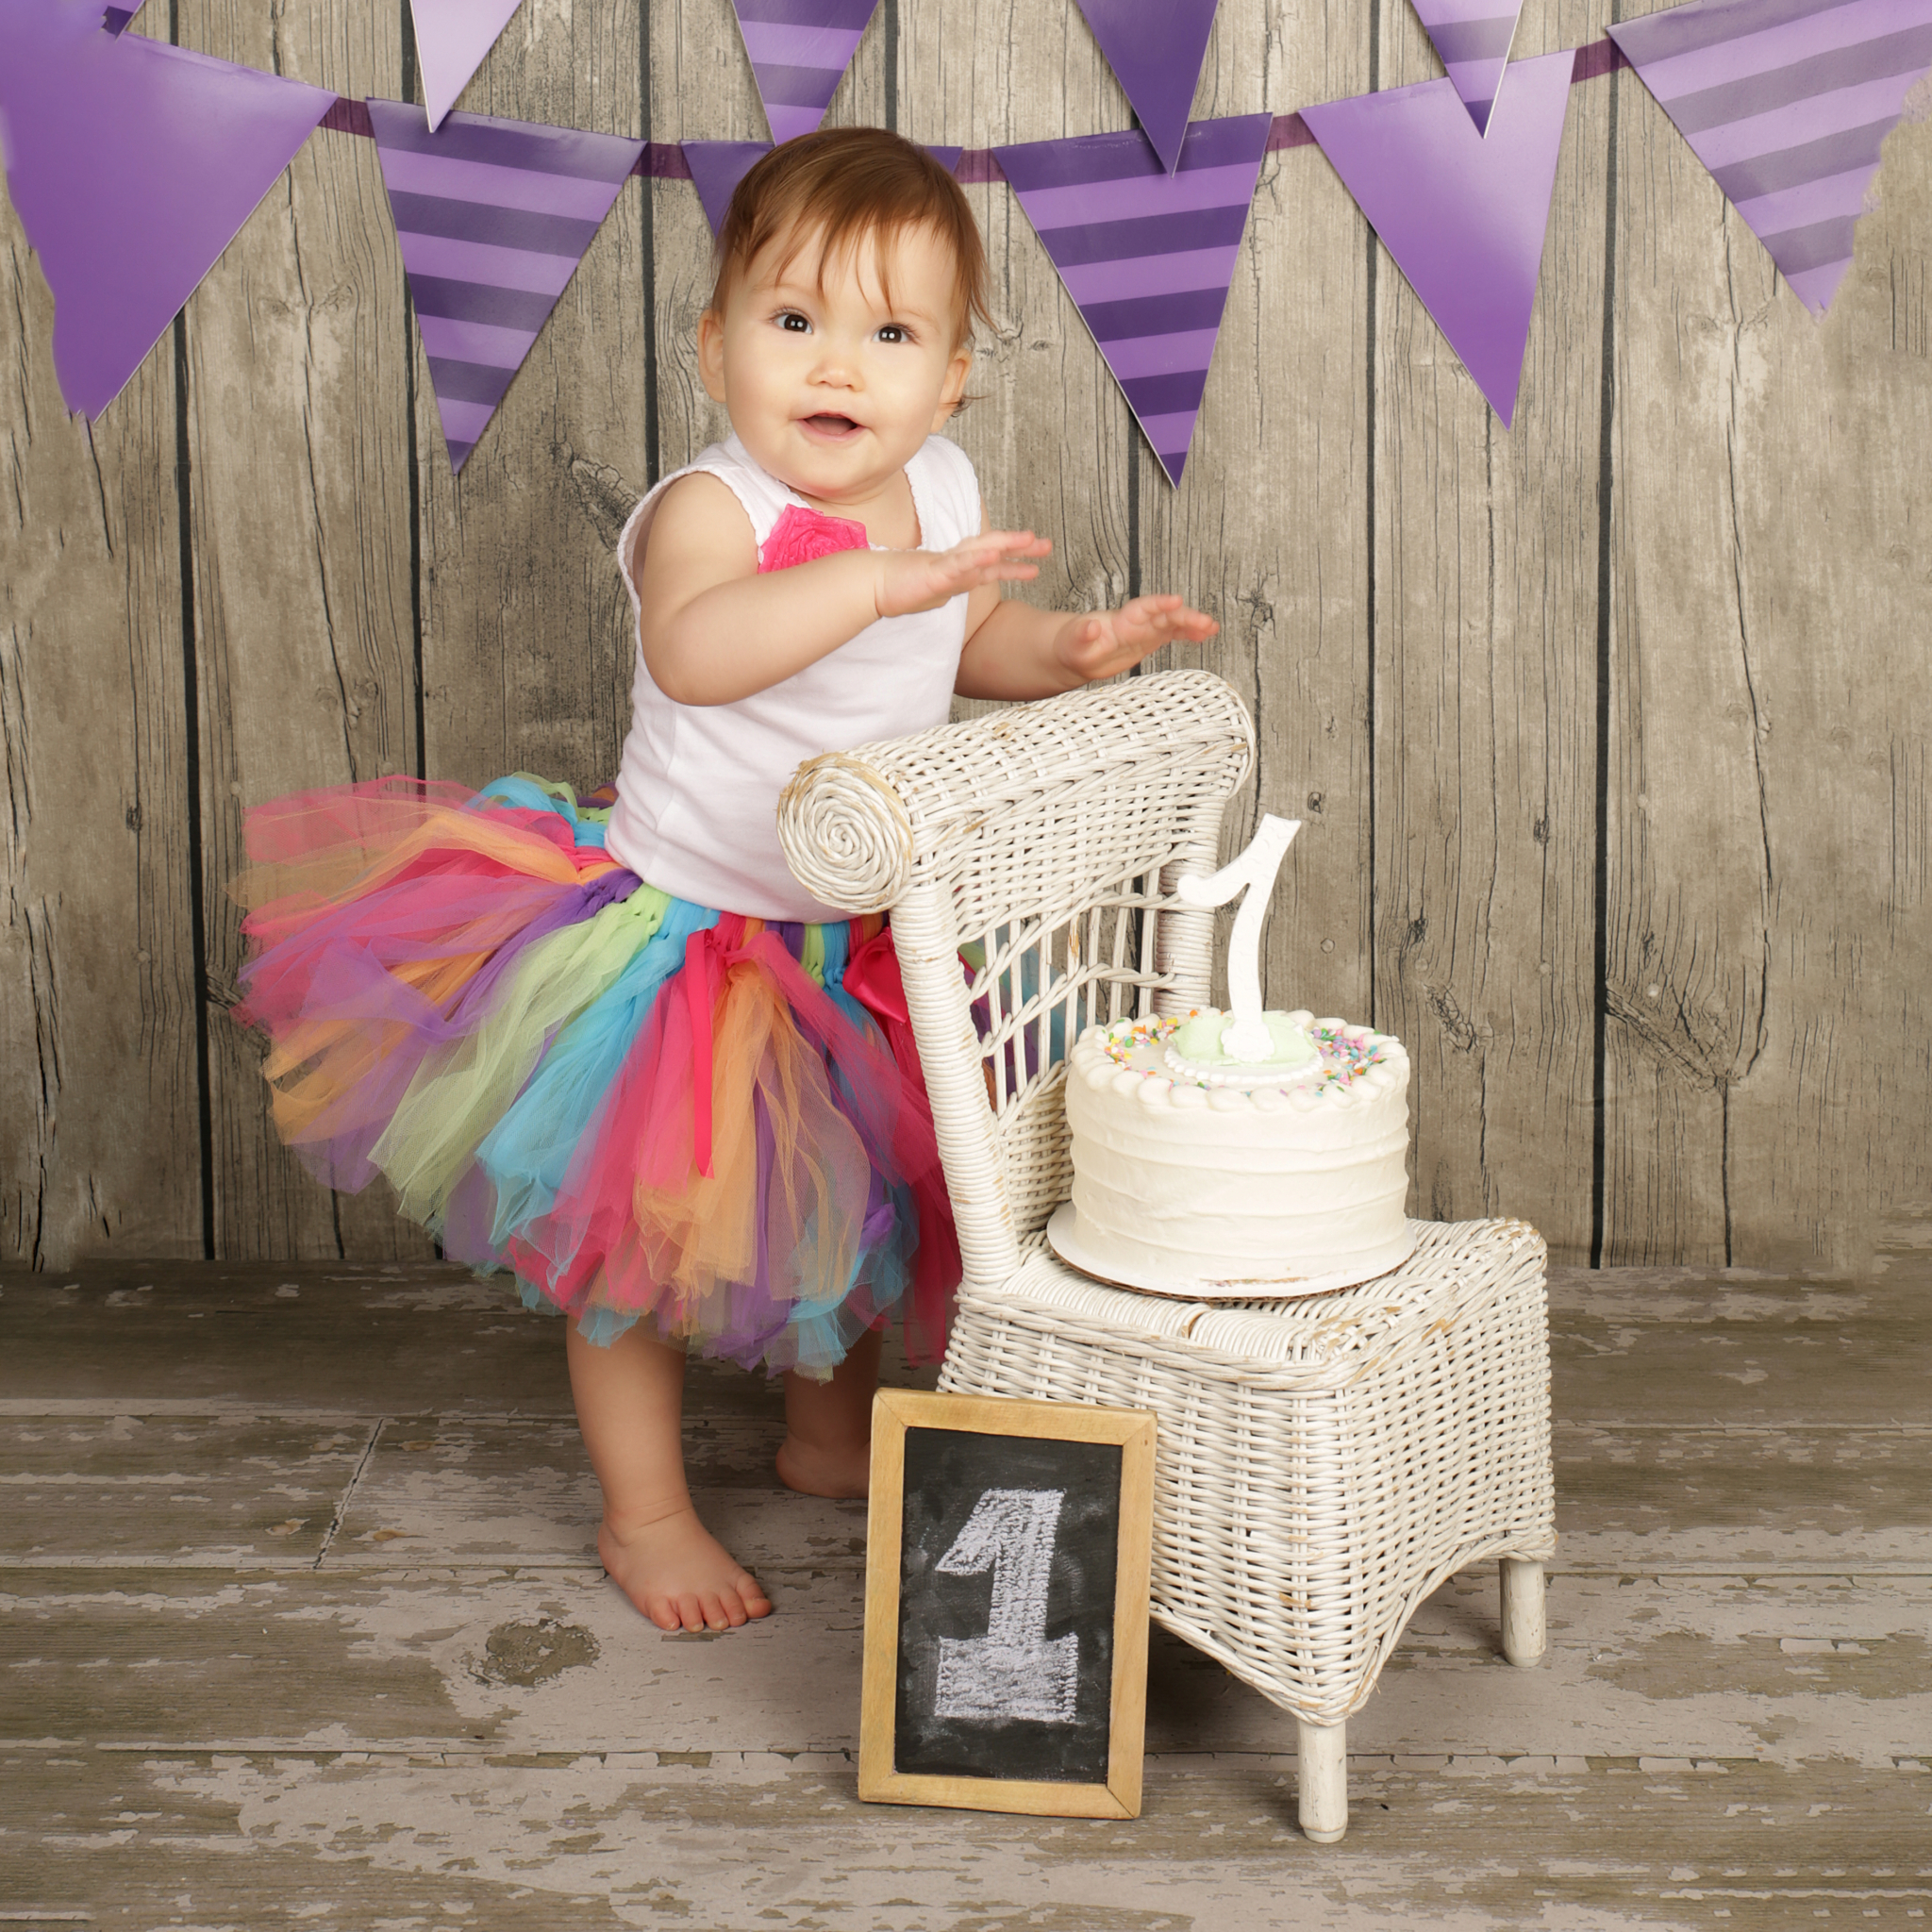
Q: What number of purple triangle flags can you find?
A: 11